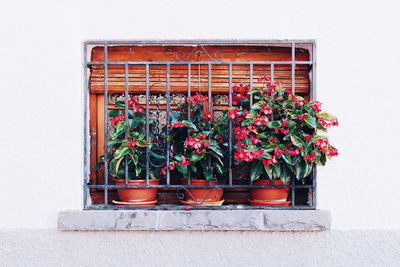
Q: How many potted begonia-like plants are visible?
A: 3